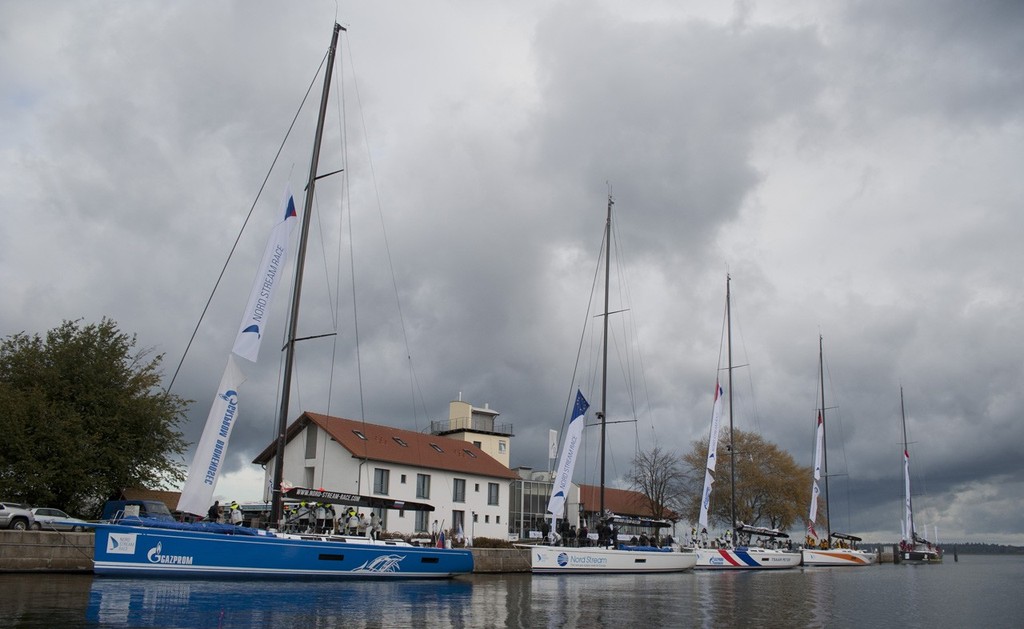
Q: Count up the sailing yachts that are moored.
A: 5